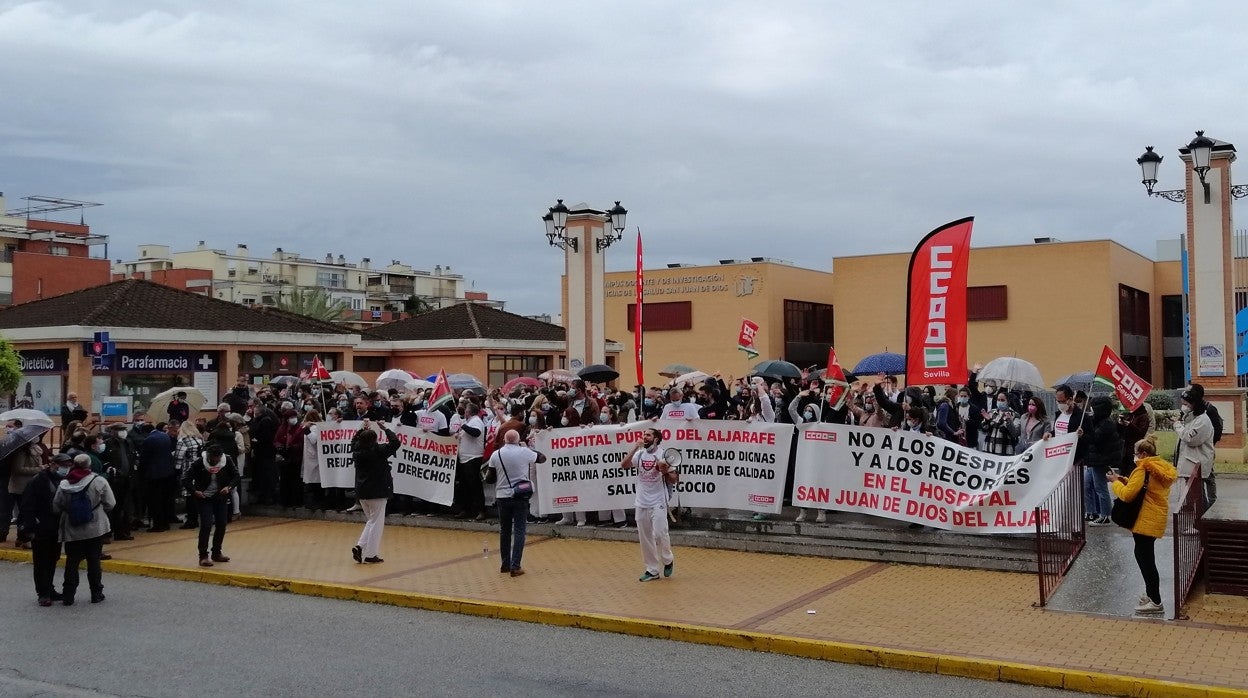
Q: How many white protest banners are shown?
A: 3